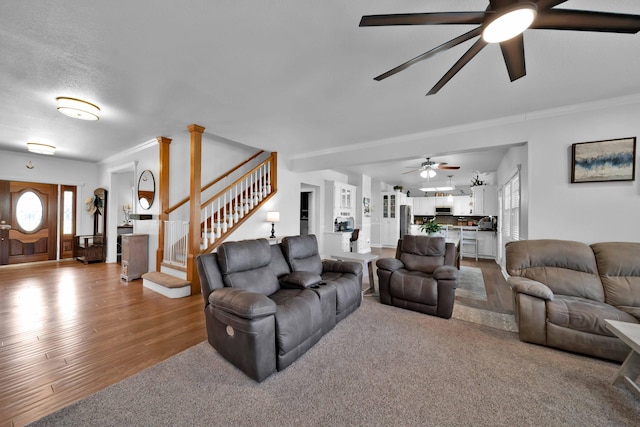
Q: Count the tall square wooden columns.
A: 2